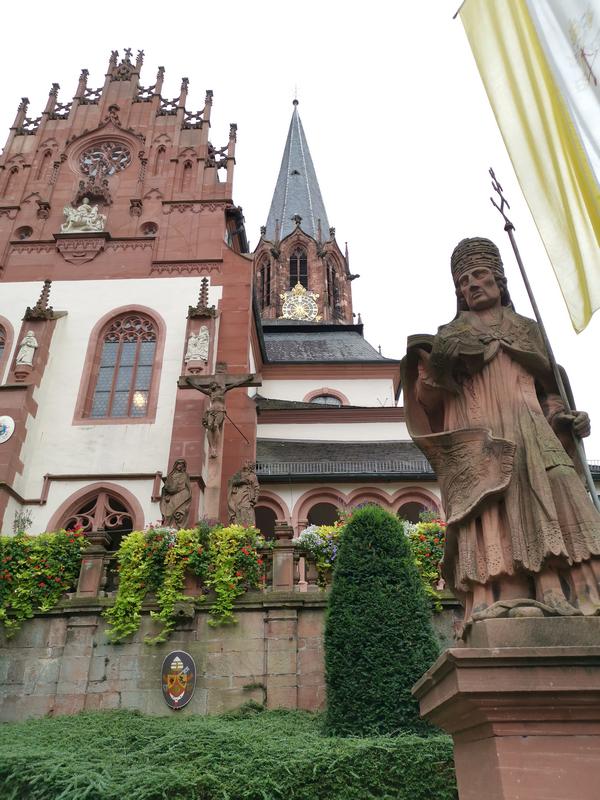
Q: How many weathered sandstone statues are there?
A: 4